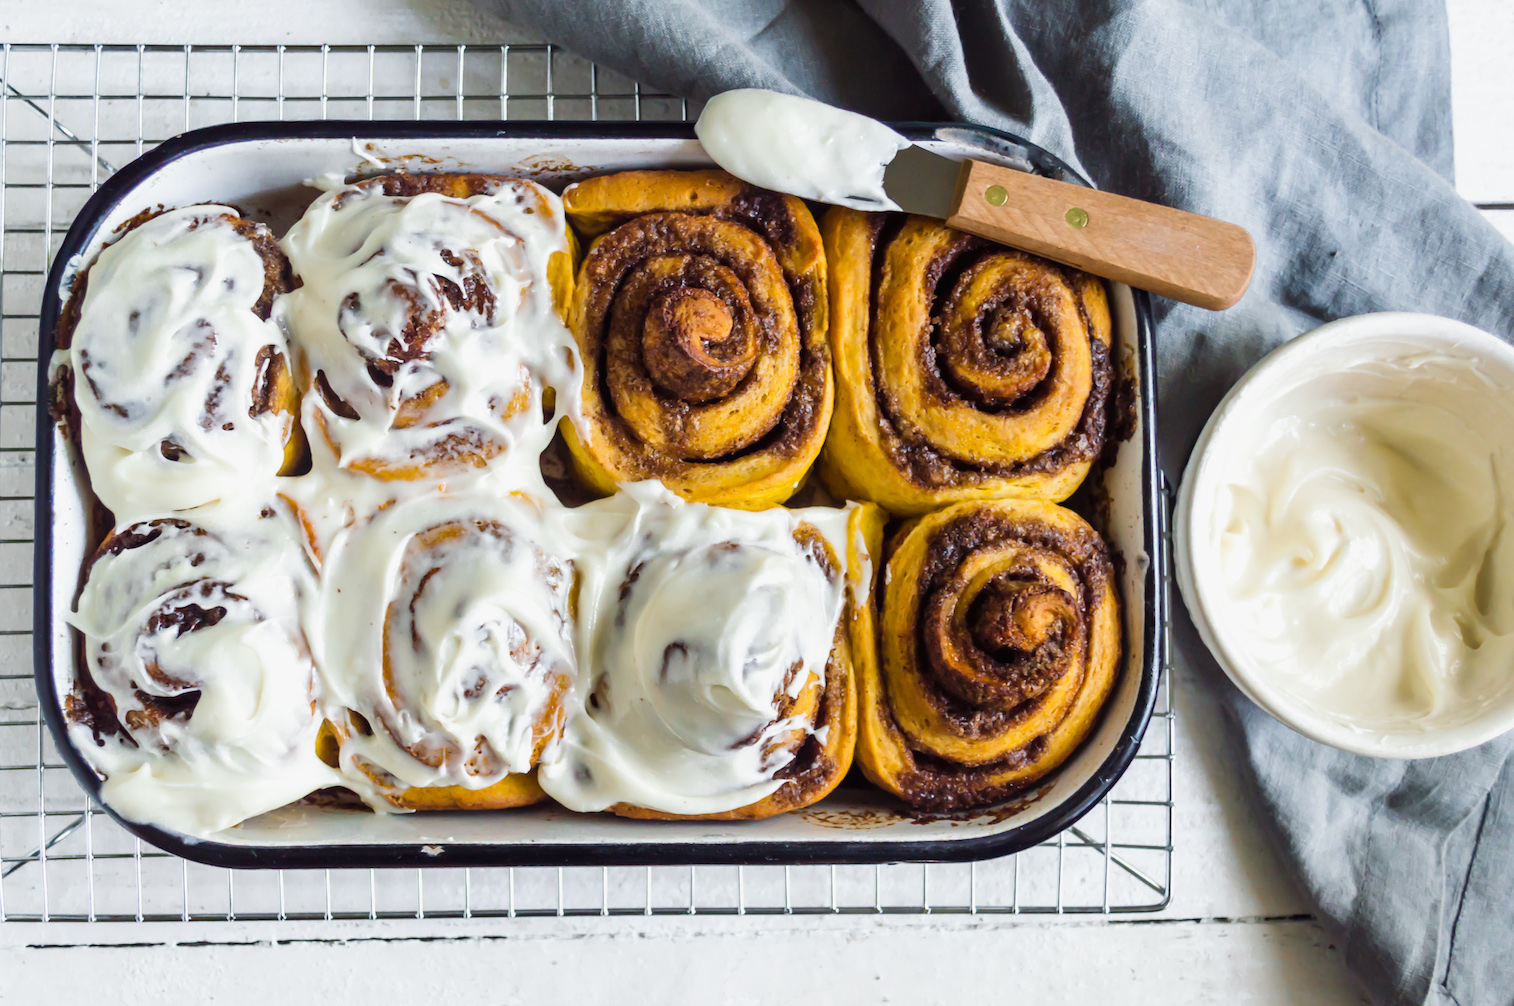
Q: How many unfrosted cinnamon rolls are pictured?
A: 3